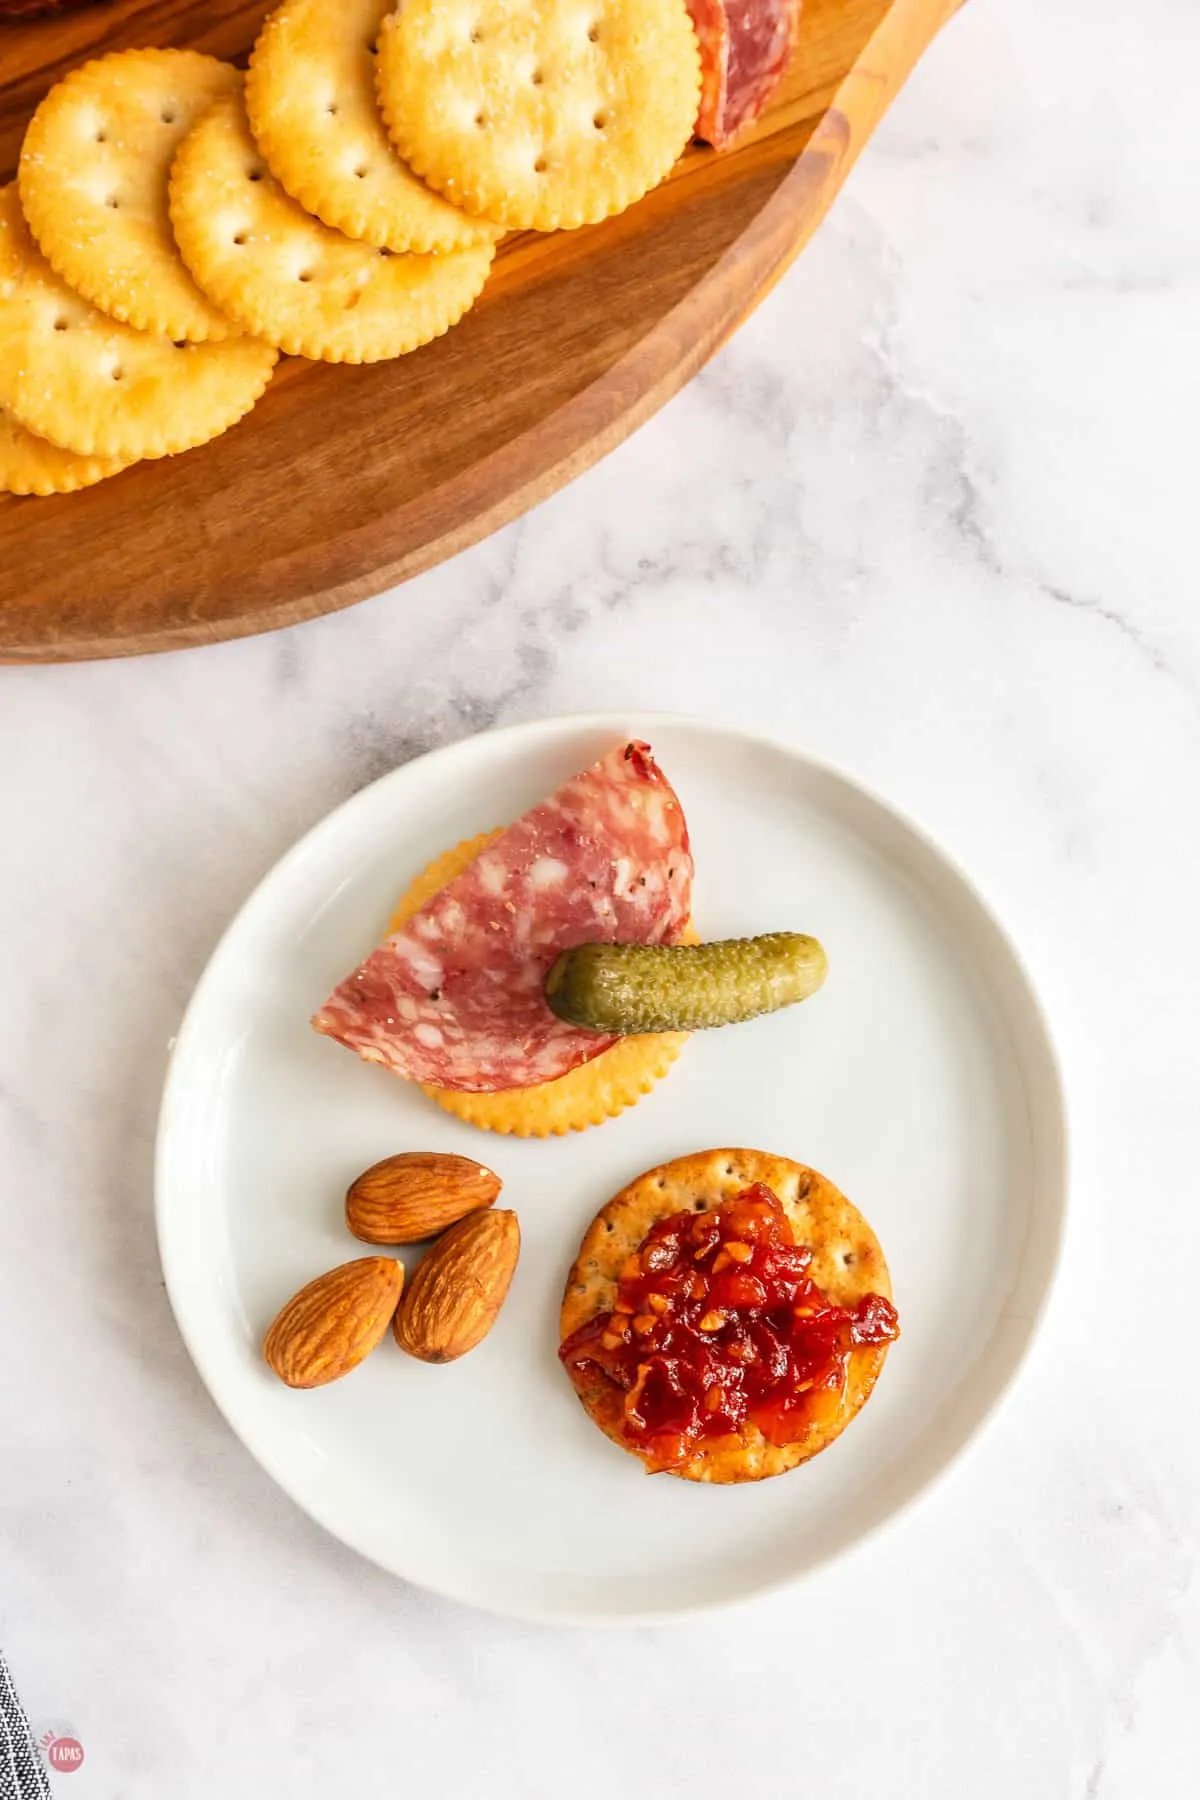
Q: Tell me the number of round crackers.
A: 8